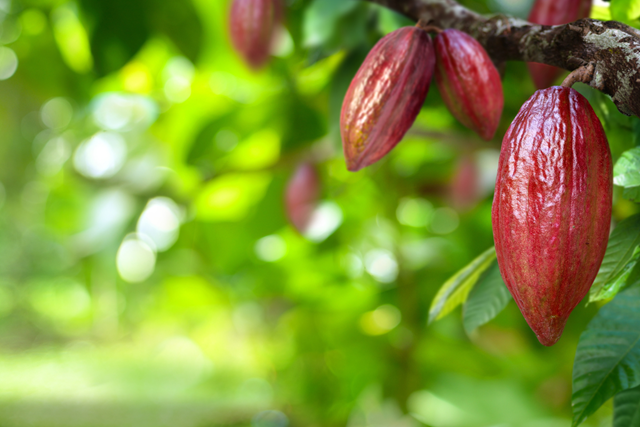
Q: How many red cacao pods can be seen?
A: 7